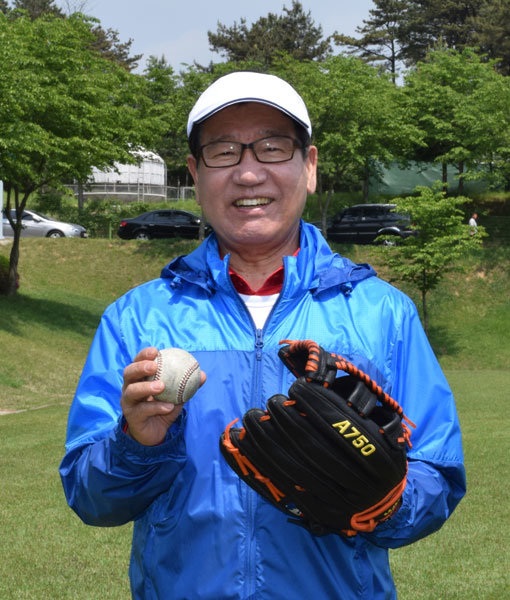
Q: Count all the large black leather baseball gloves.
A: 1